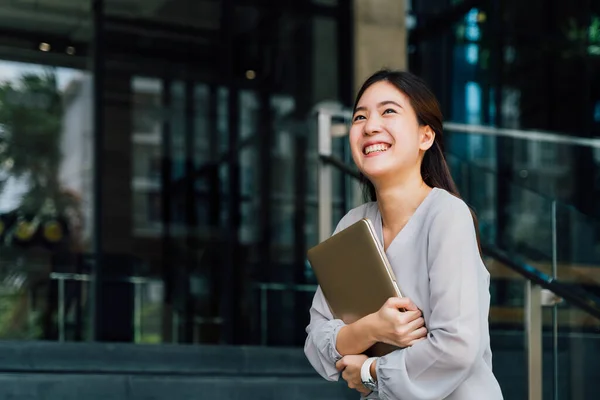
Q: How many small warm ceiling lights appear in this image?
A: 3